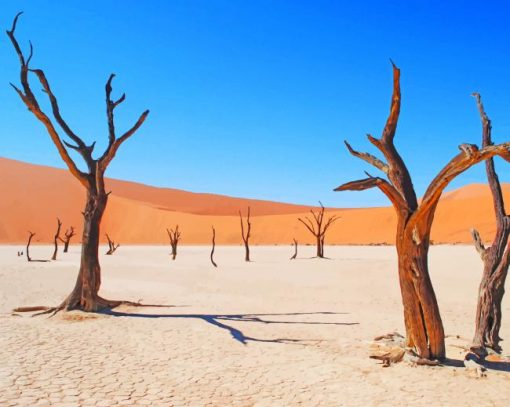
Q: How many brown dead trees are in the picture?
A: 12